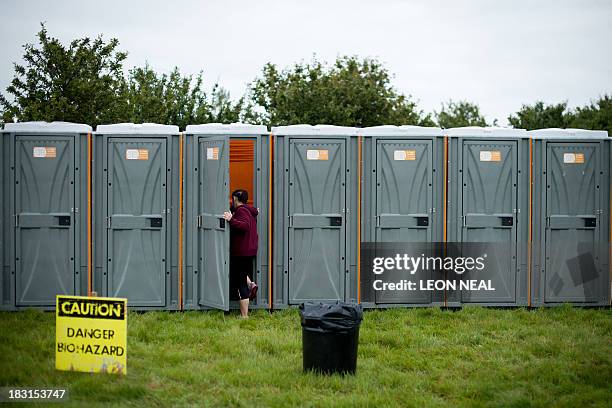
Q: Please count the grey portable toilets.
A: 7